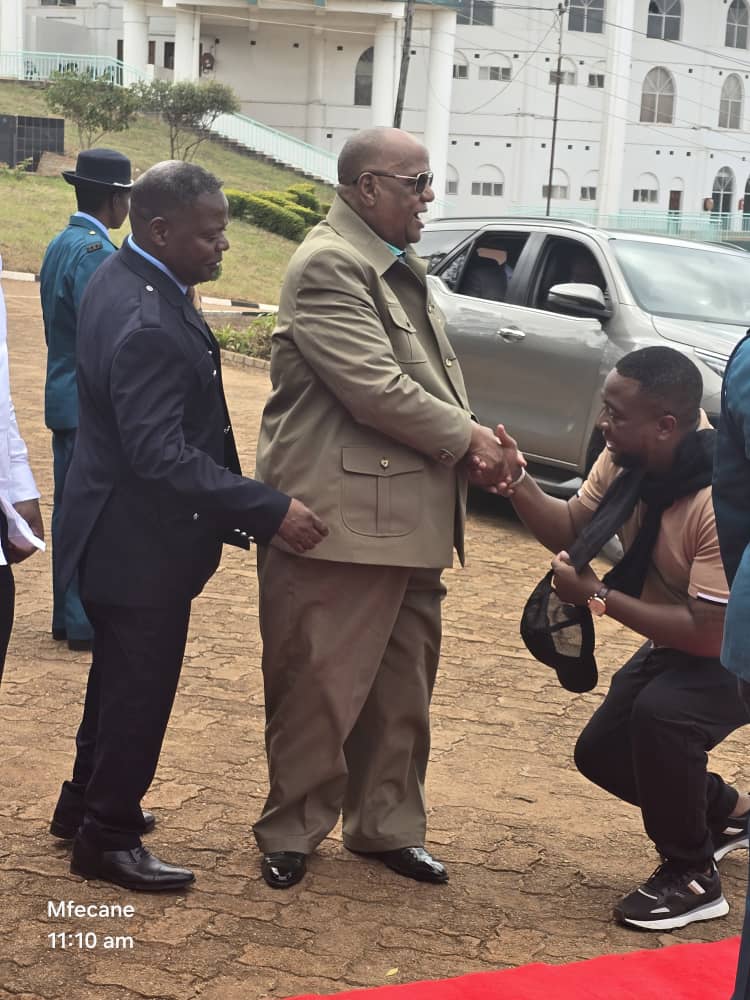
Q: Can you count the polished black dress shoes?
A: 4